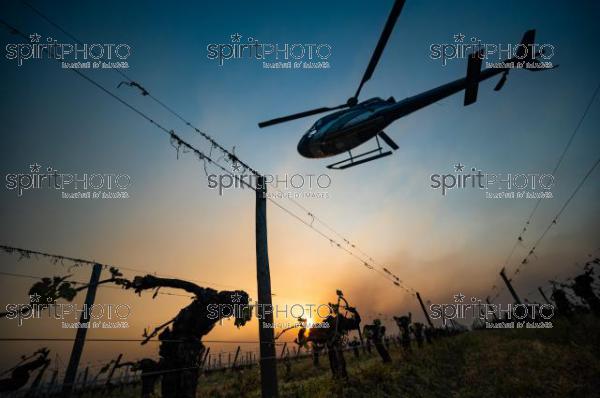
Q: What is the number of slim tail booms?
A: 1